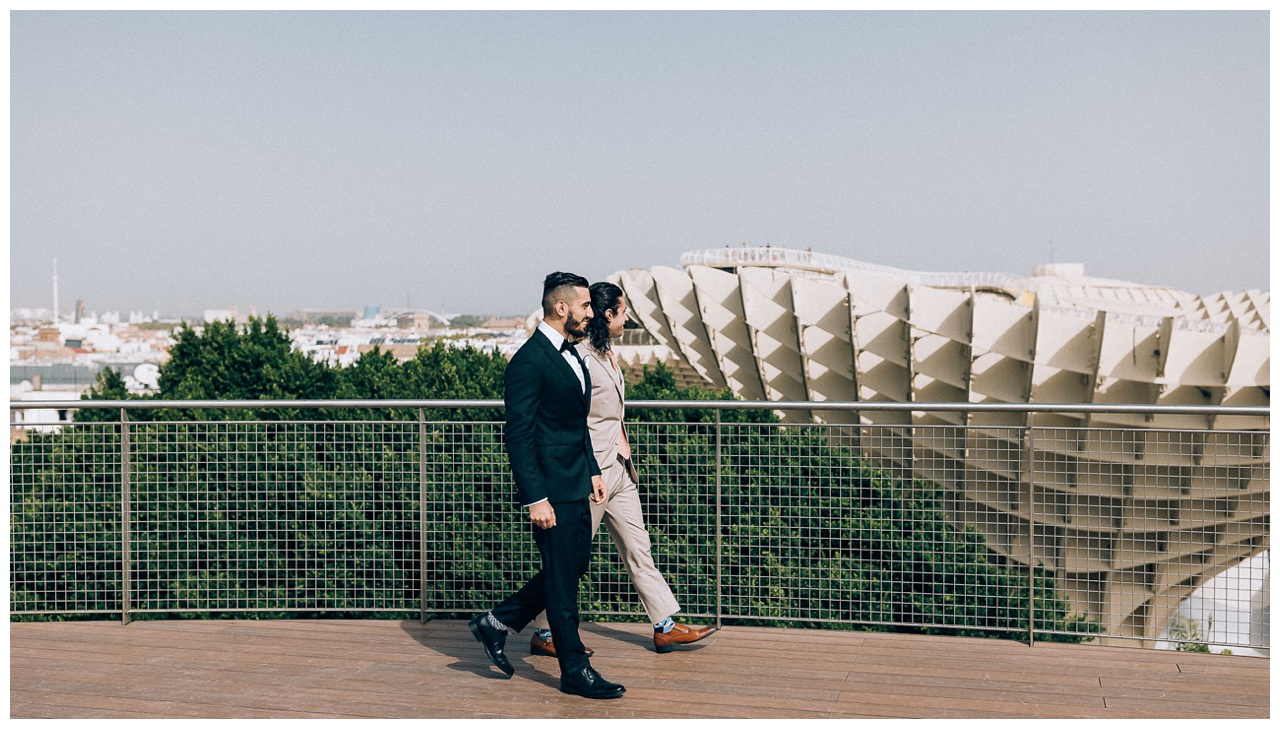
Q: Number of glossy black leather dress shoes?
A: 2